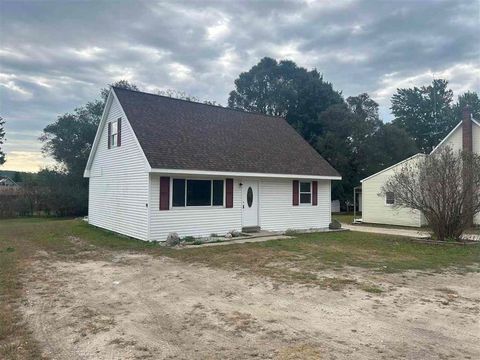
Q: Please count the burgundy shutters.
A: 6